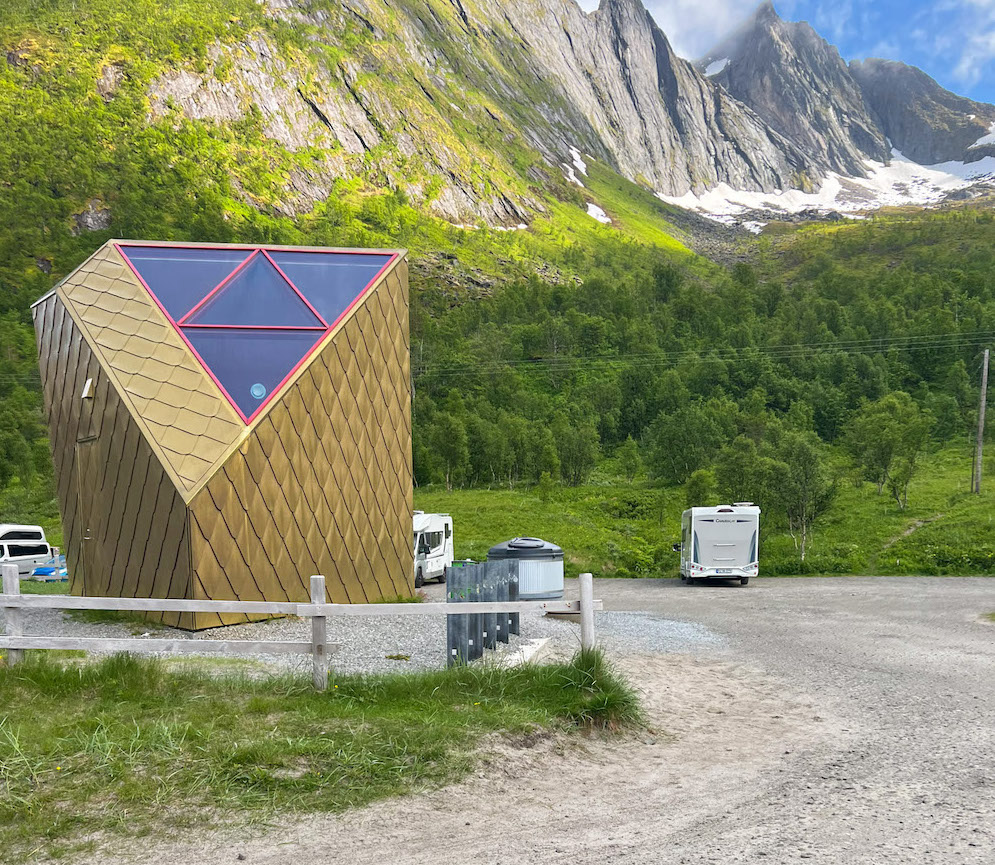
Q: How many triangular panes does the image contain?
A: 4